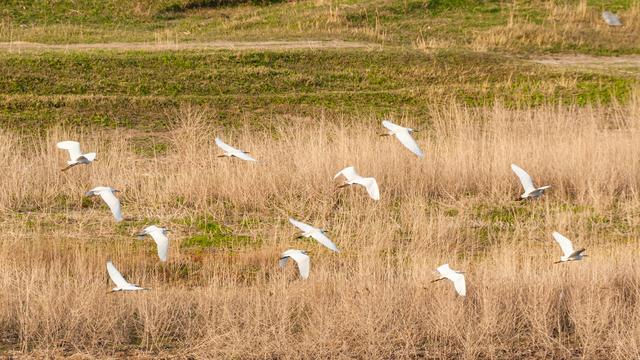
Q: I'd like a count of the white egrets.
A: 12